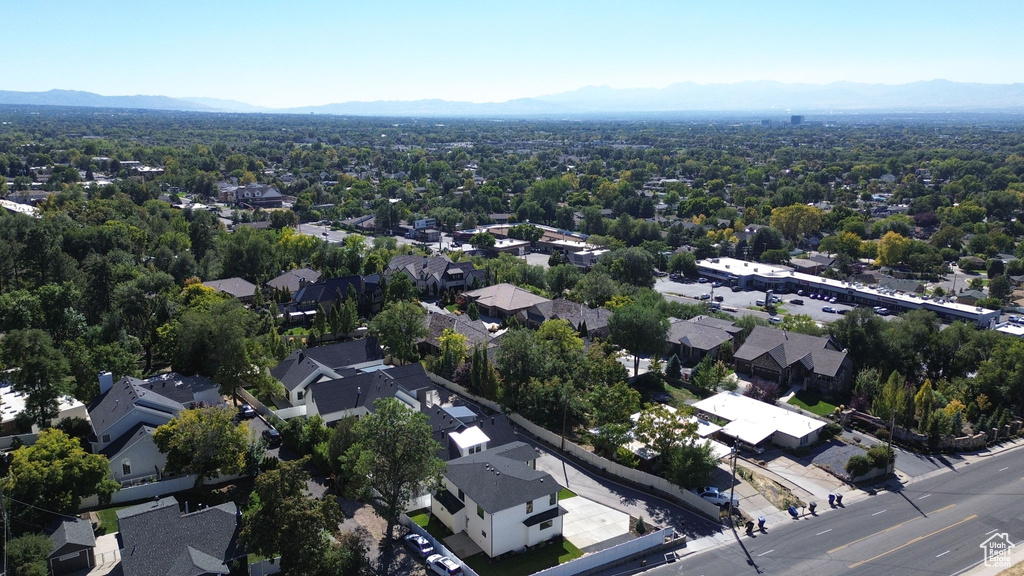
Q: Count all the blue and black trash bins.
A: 6